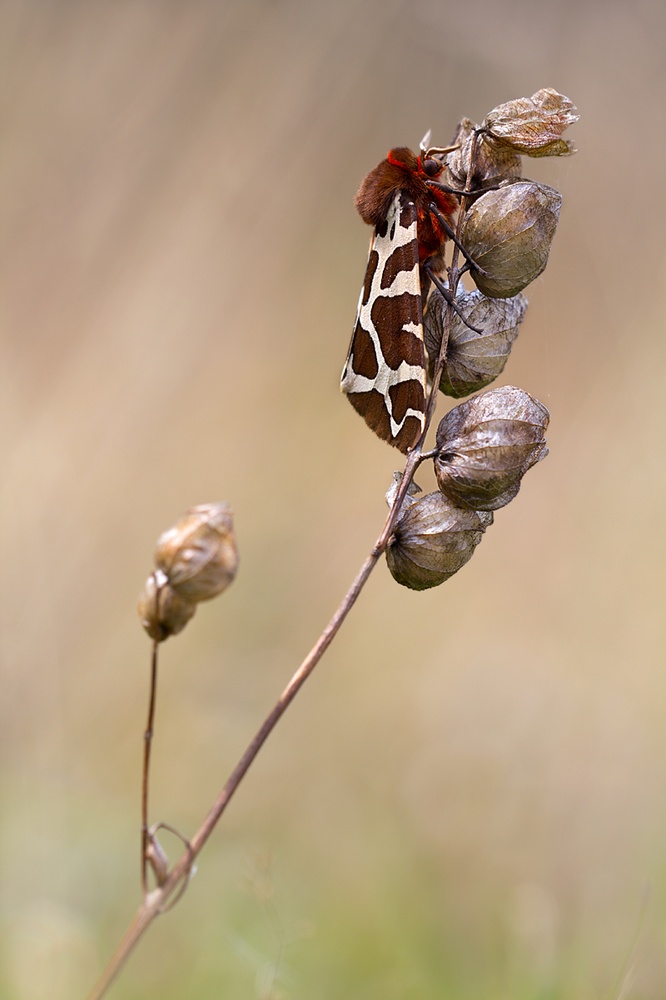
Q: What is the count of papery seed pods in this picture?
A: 8